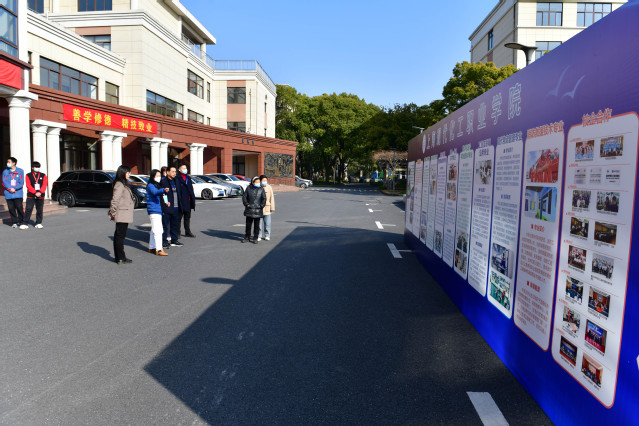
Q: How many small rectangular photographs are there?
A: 14